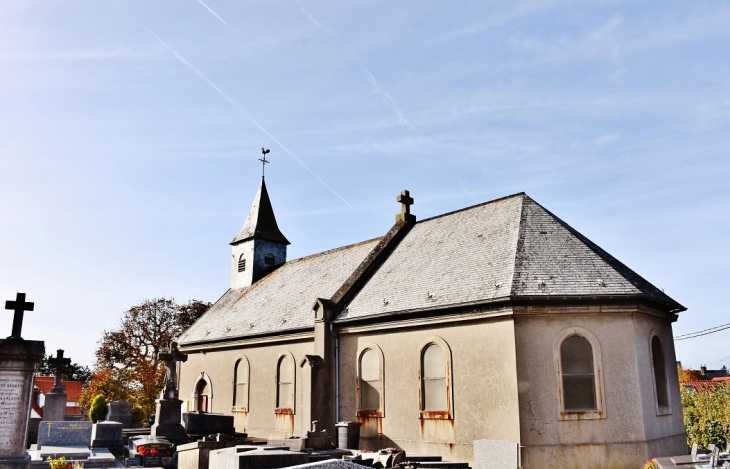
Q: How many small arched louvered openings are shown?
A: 2